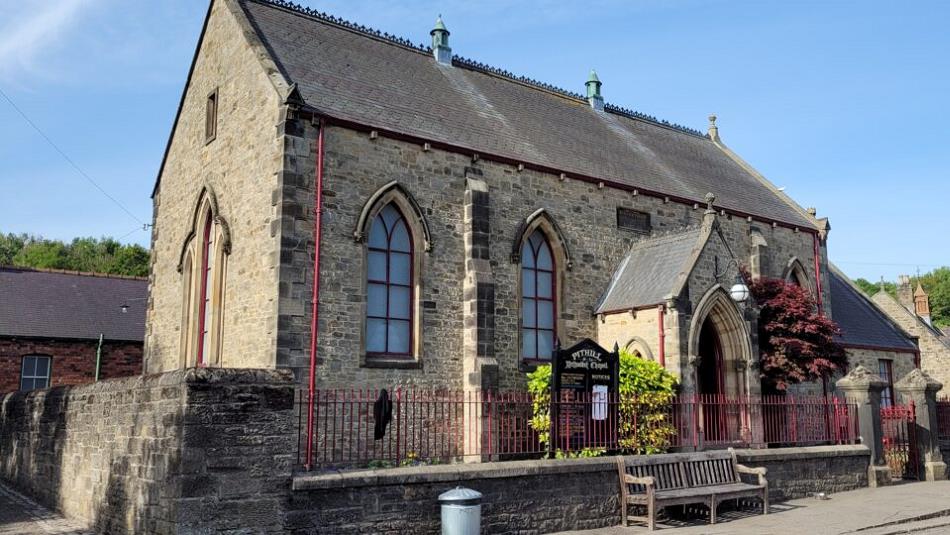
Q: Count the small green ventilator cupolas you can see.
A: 2